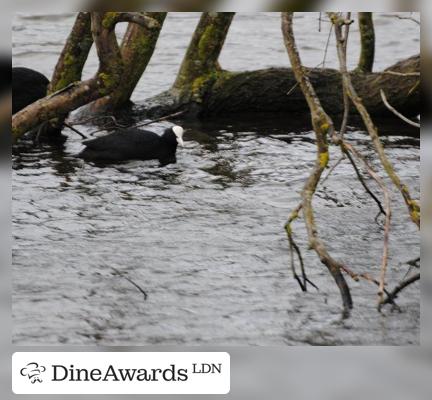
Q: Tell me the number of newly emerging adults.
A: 0